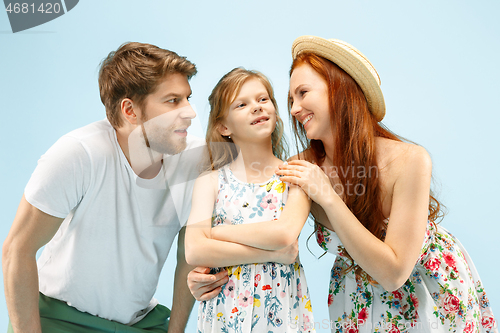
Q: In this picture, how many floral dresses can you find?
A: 2